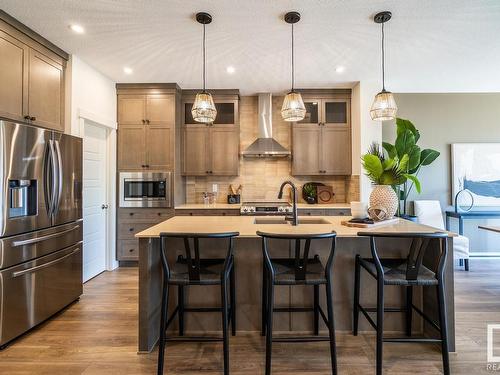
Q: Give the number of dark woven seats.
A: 3